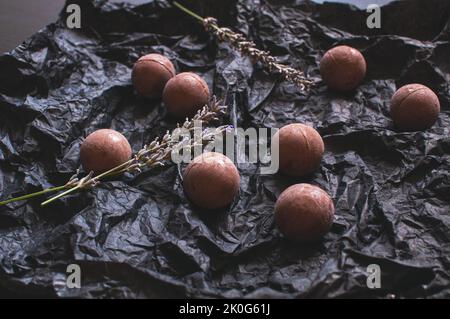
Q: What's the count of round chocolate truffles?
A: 8